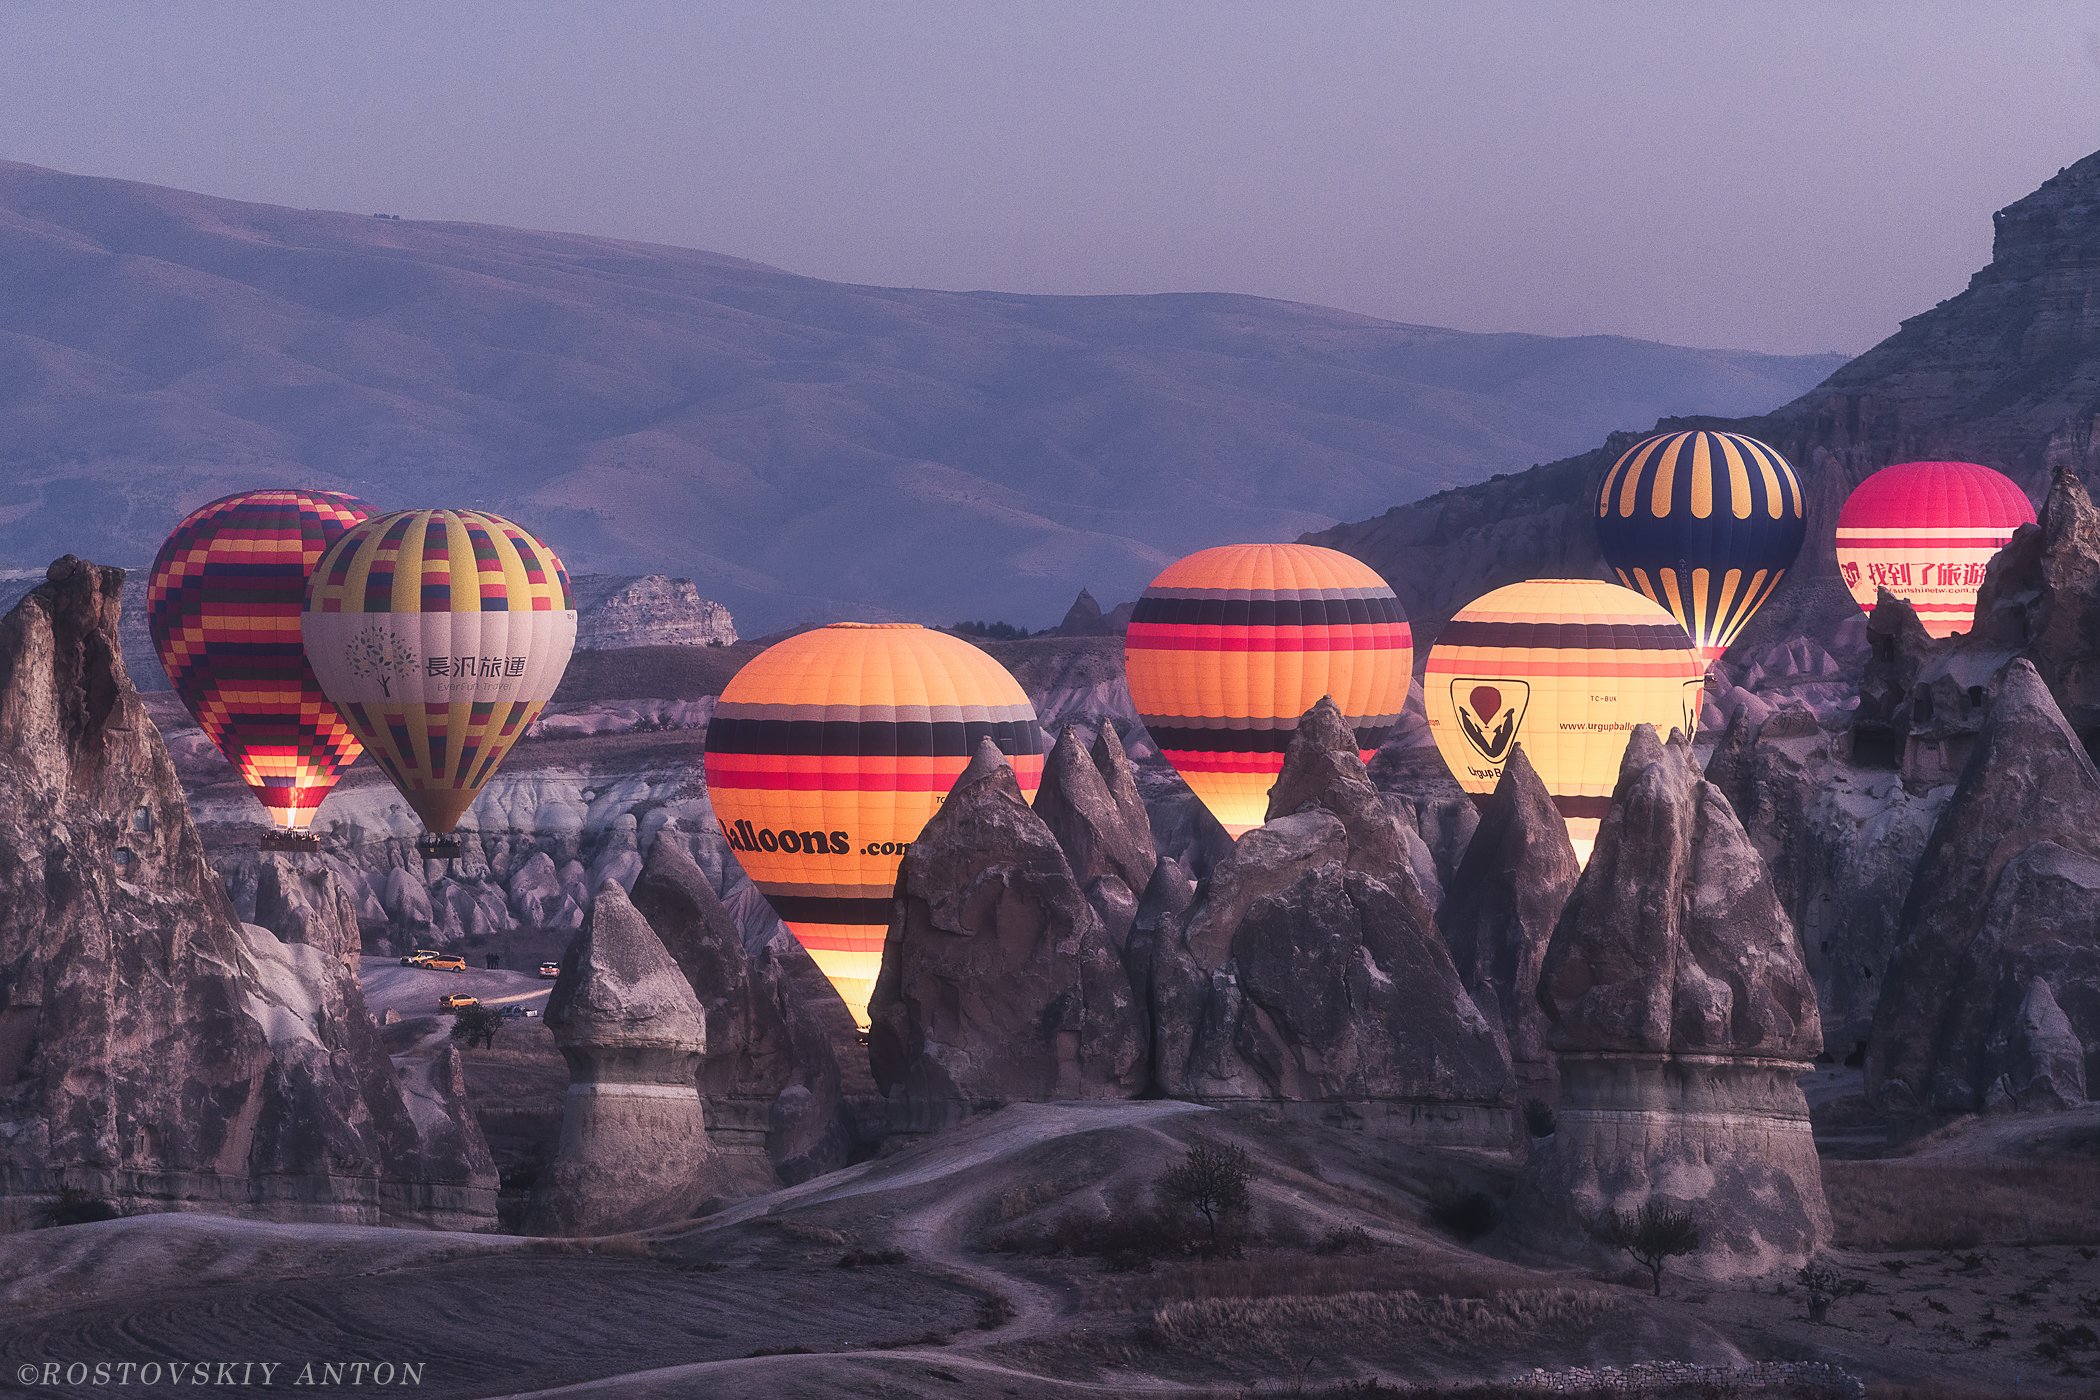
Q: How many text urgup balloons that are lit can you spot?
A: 1